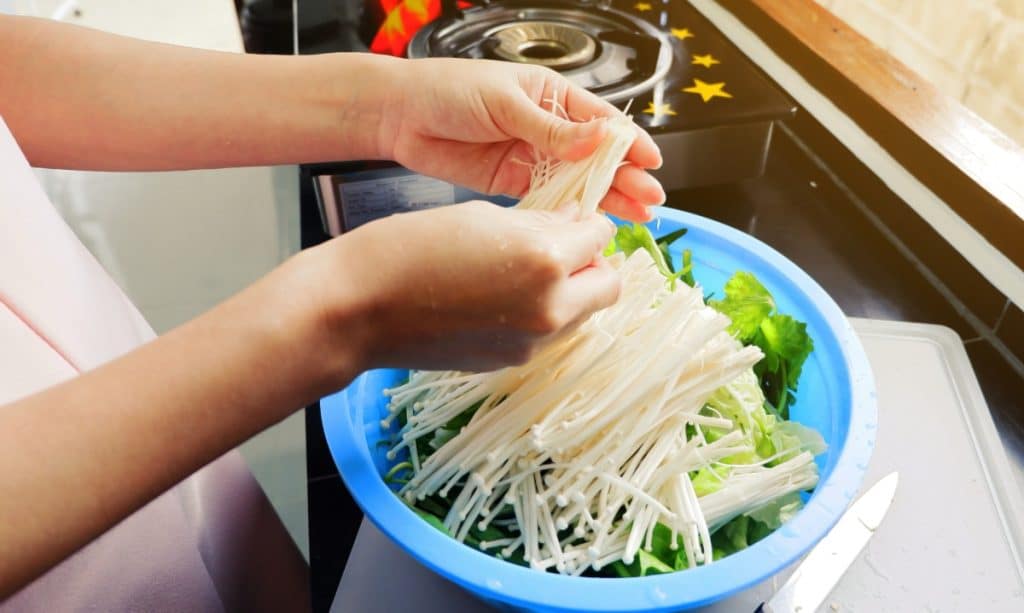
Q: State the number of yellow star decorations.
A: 5